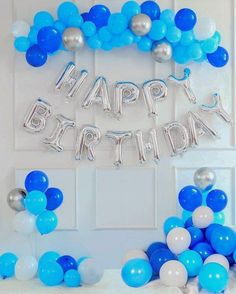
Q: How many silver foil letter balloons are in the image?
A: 13